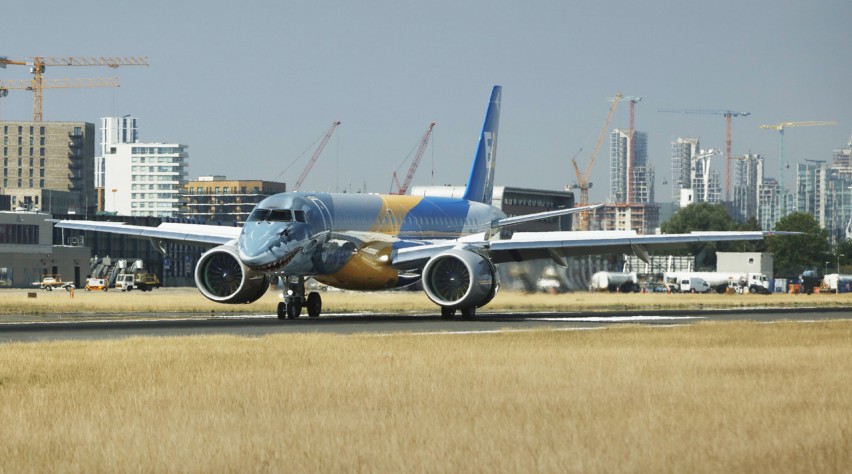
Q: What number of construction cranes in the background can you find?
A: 8